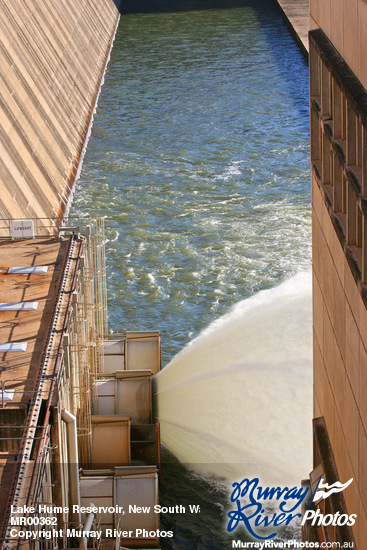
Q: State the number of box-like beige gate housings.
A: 4